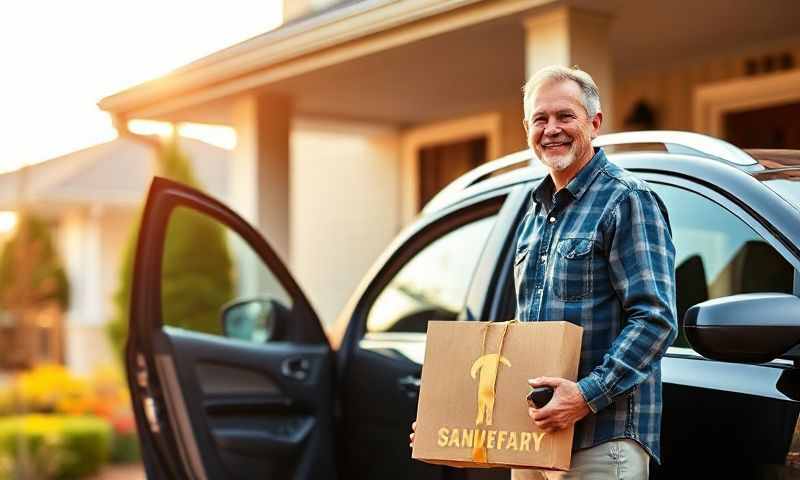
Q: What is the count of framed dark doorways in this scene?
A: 2